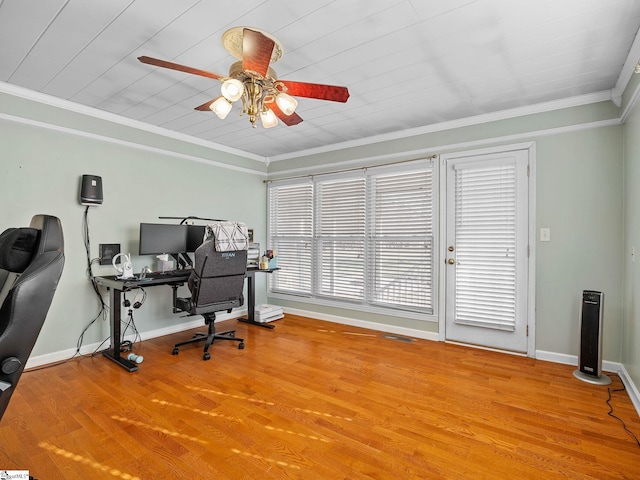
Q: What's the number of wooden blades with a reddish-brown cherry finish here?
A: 5